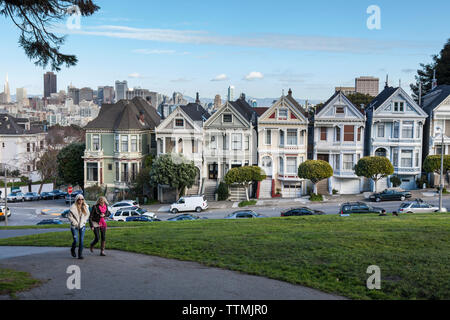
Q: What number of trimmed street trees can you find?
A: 4